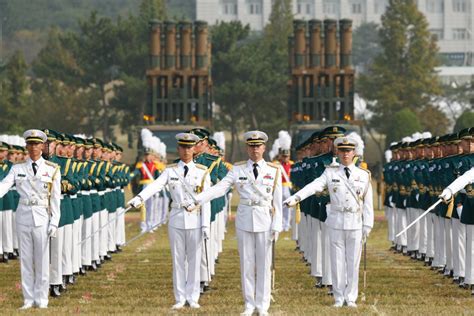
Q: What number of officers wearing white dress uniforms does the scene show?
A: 4